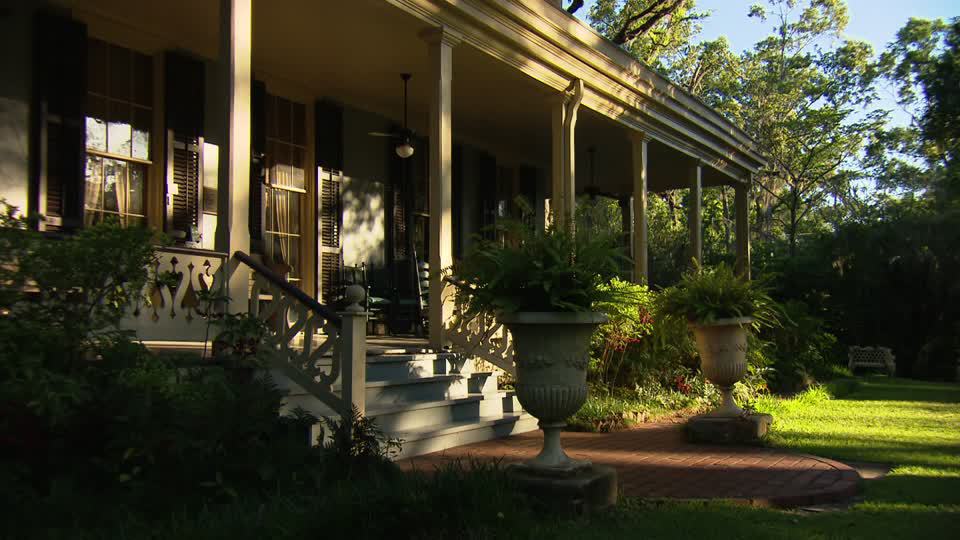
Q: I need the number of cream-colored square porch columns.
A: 6